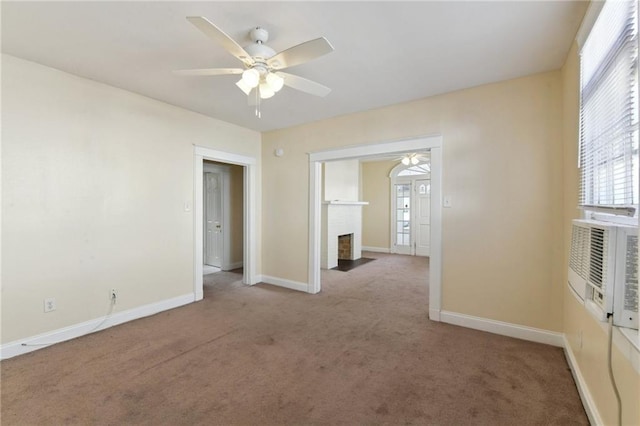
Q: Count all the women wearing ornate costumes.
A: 0